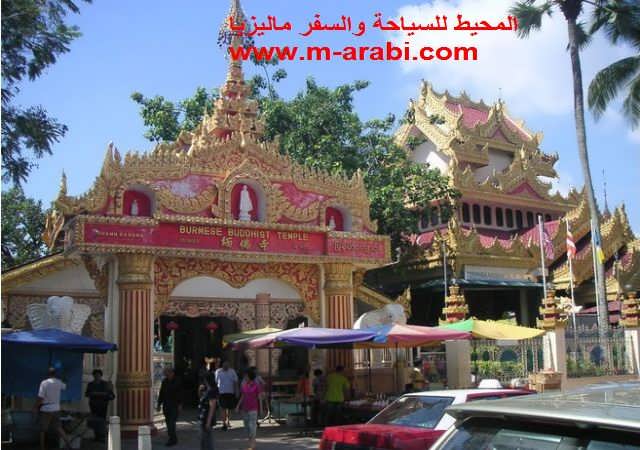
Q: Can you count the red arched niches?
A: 3